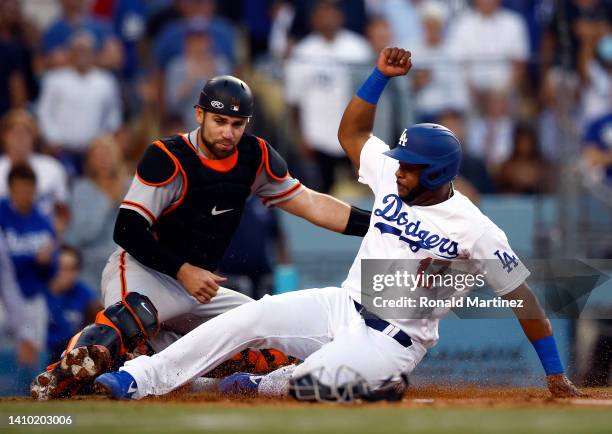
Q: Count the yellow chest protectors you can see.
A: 0